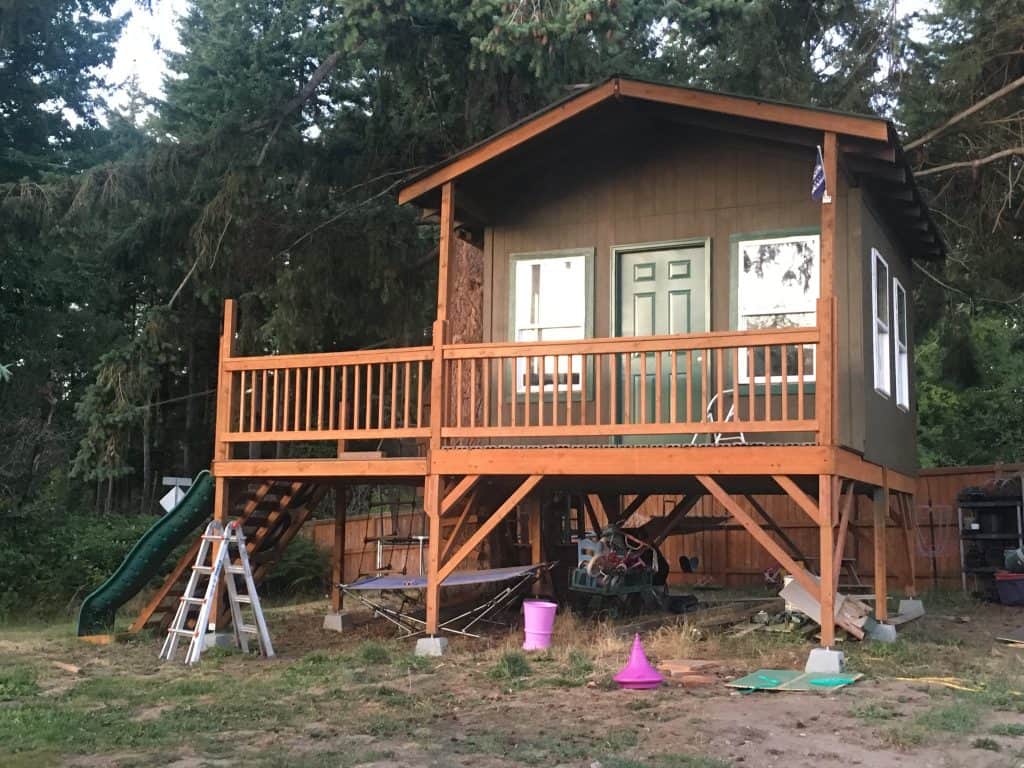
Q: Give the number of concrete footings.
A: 6